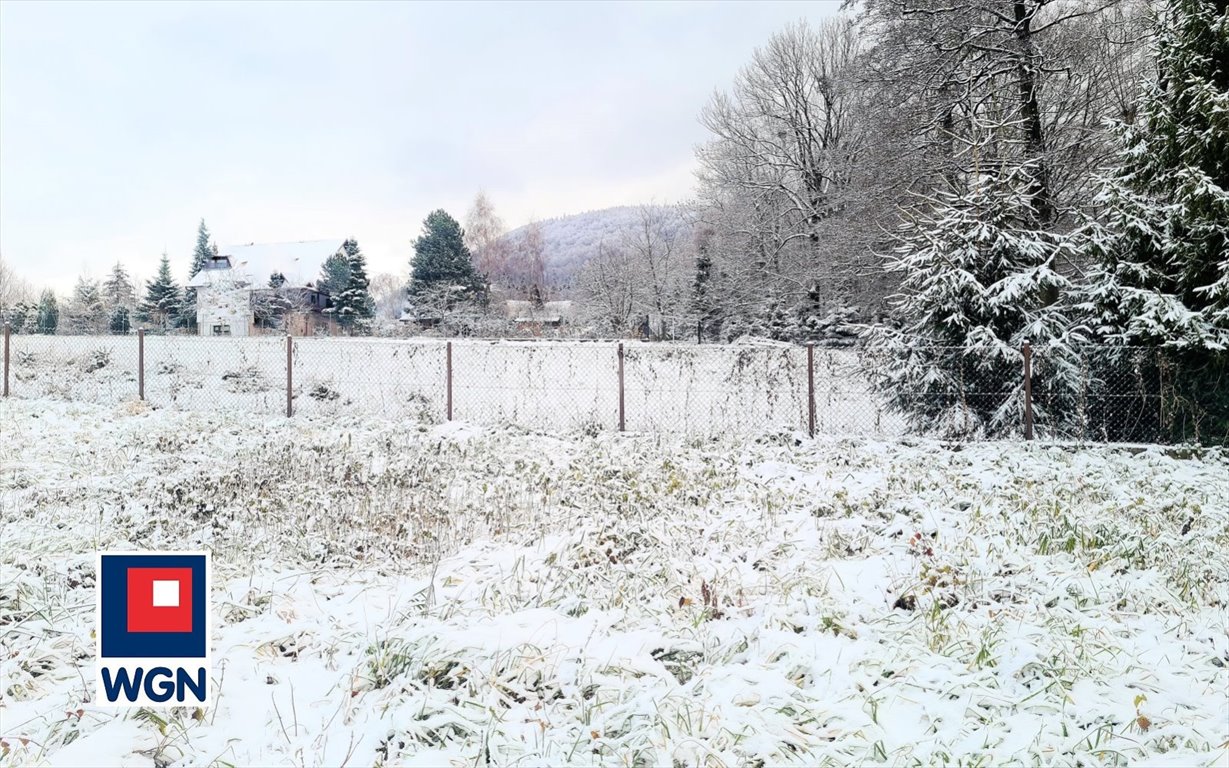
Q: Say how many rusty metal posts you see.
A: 7